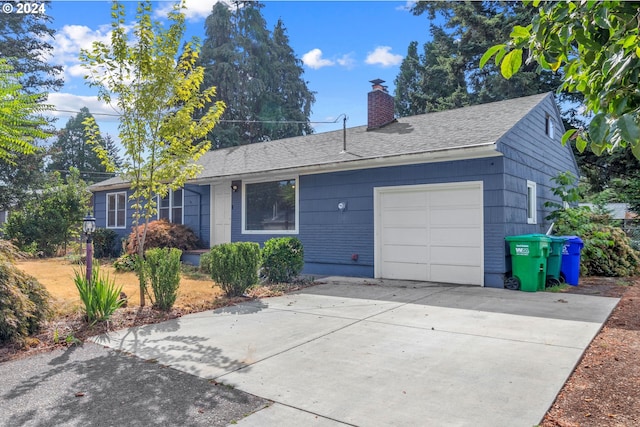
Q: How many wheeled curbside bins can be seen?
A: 3